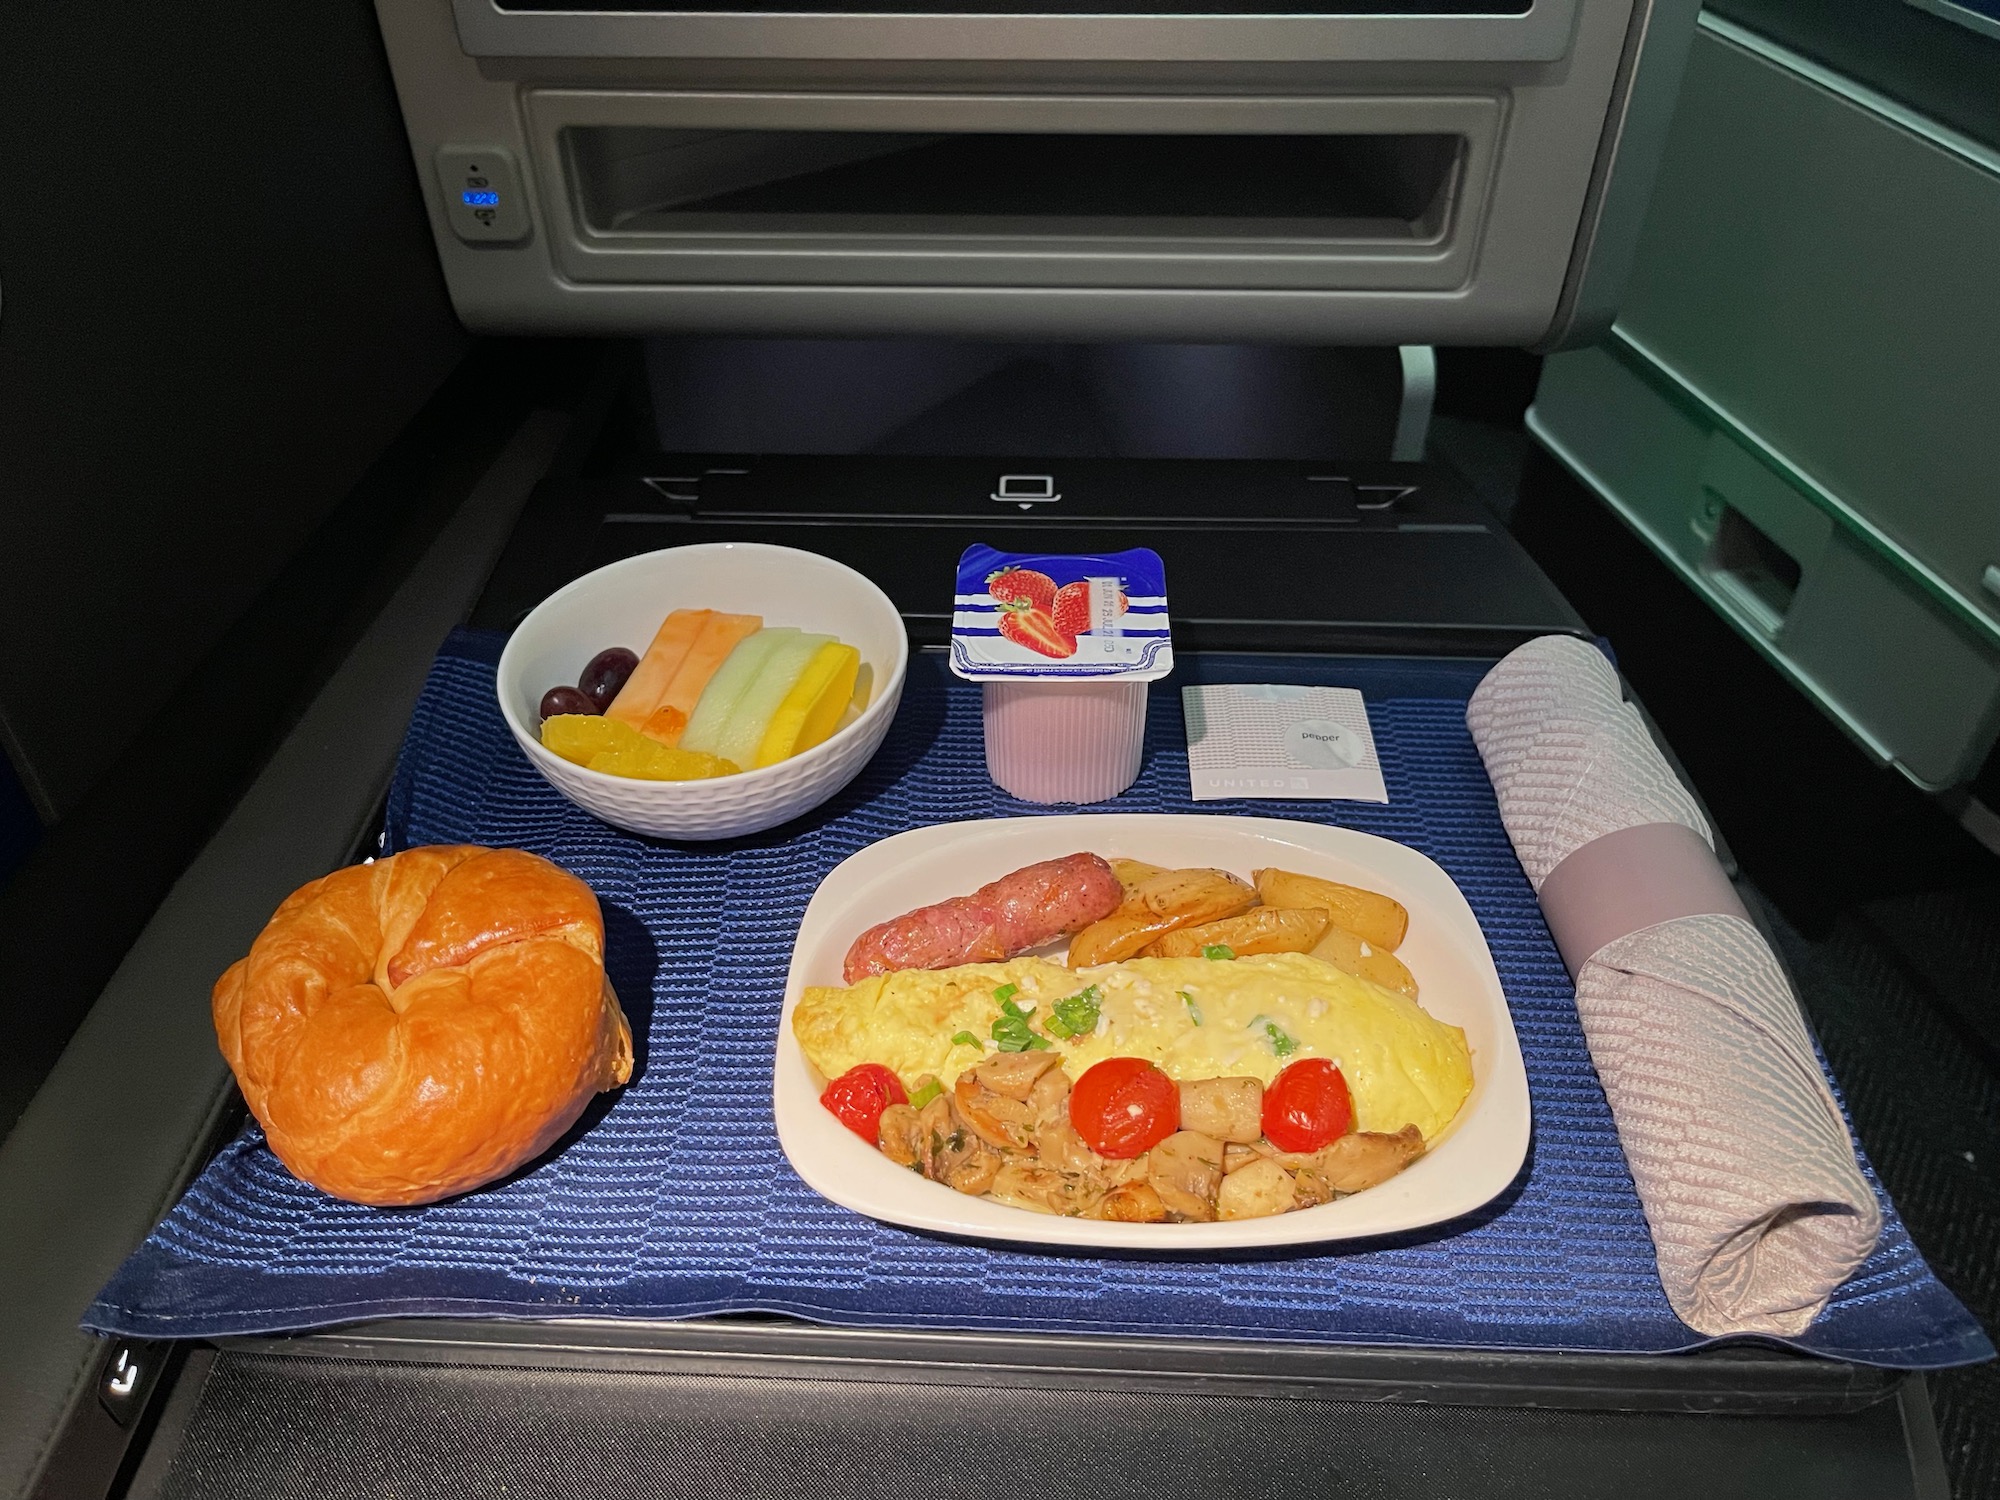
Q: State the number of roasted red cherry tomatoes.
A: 3